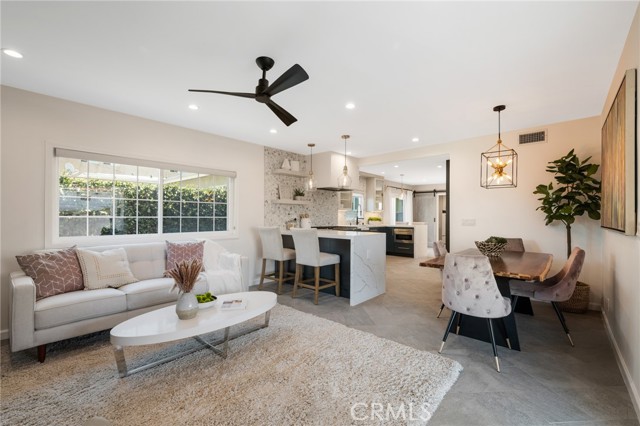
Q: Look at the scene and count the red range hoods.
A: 0